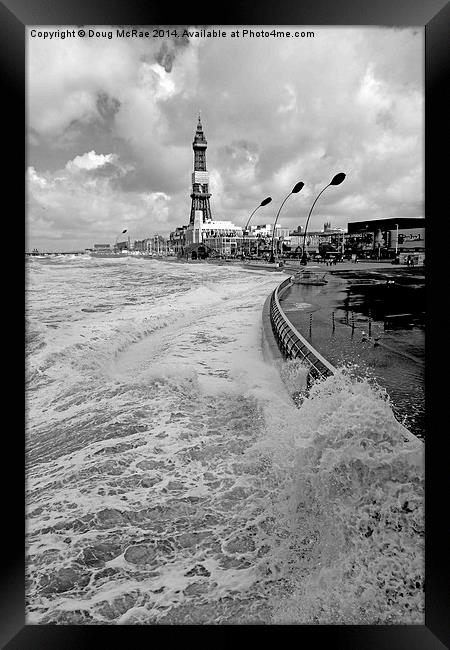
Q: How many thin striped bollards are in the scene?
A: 4